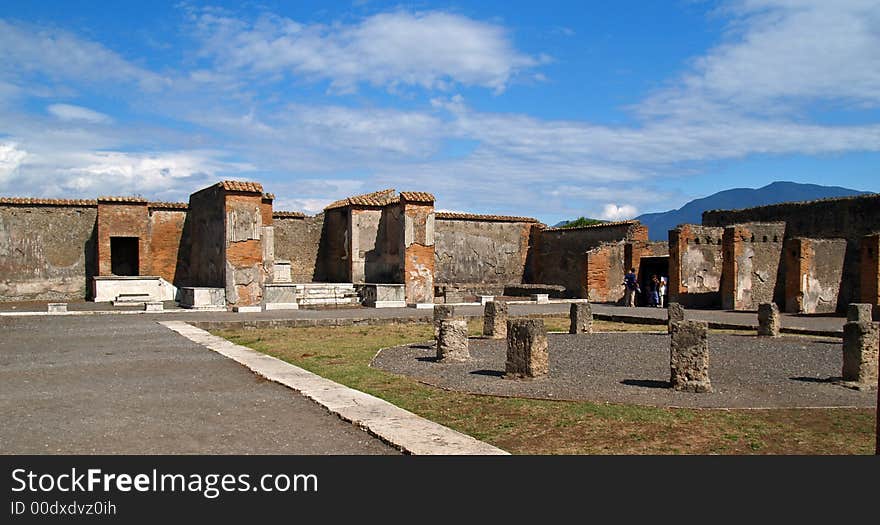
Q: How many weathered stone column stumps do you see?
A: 10